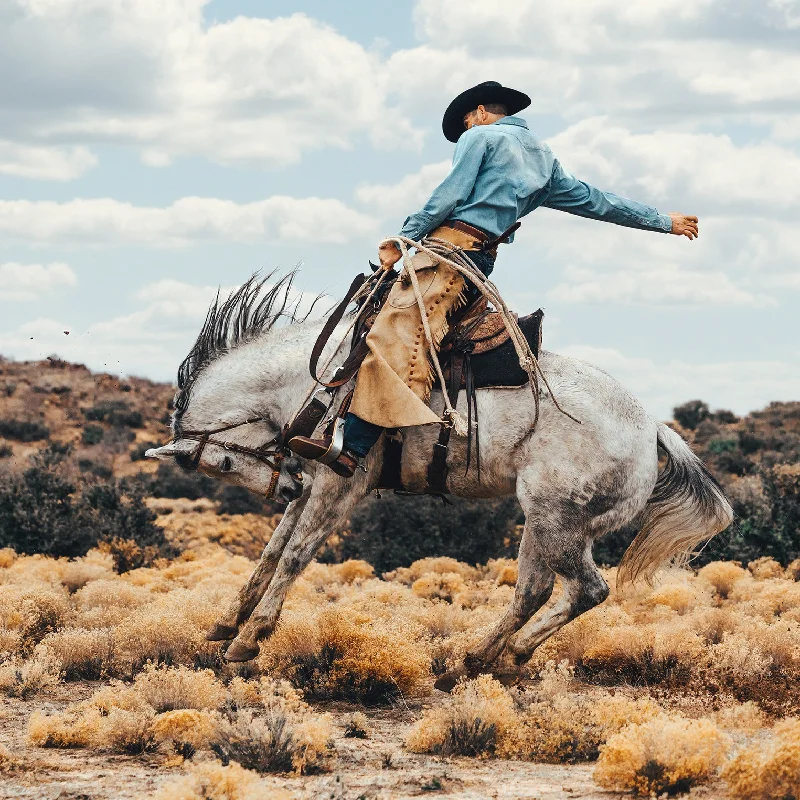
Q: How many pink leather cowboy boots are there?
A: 0